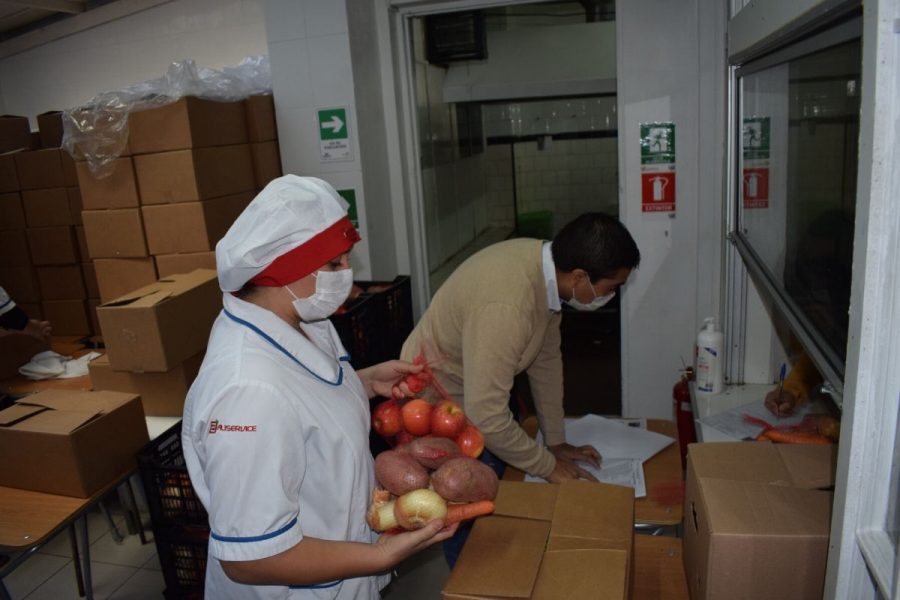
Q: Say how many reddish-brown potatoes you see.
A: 3